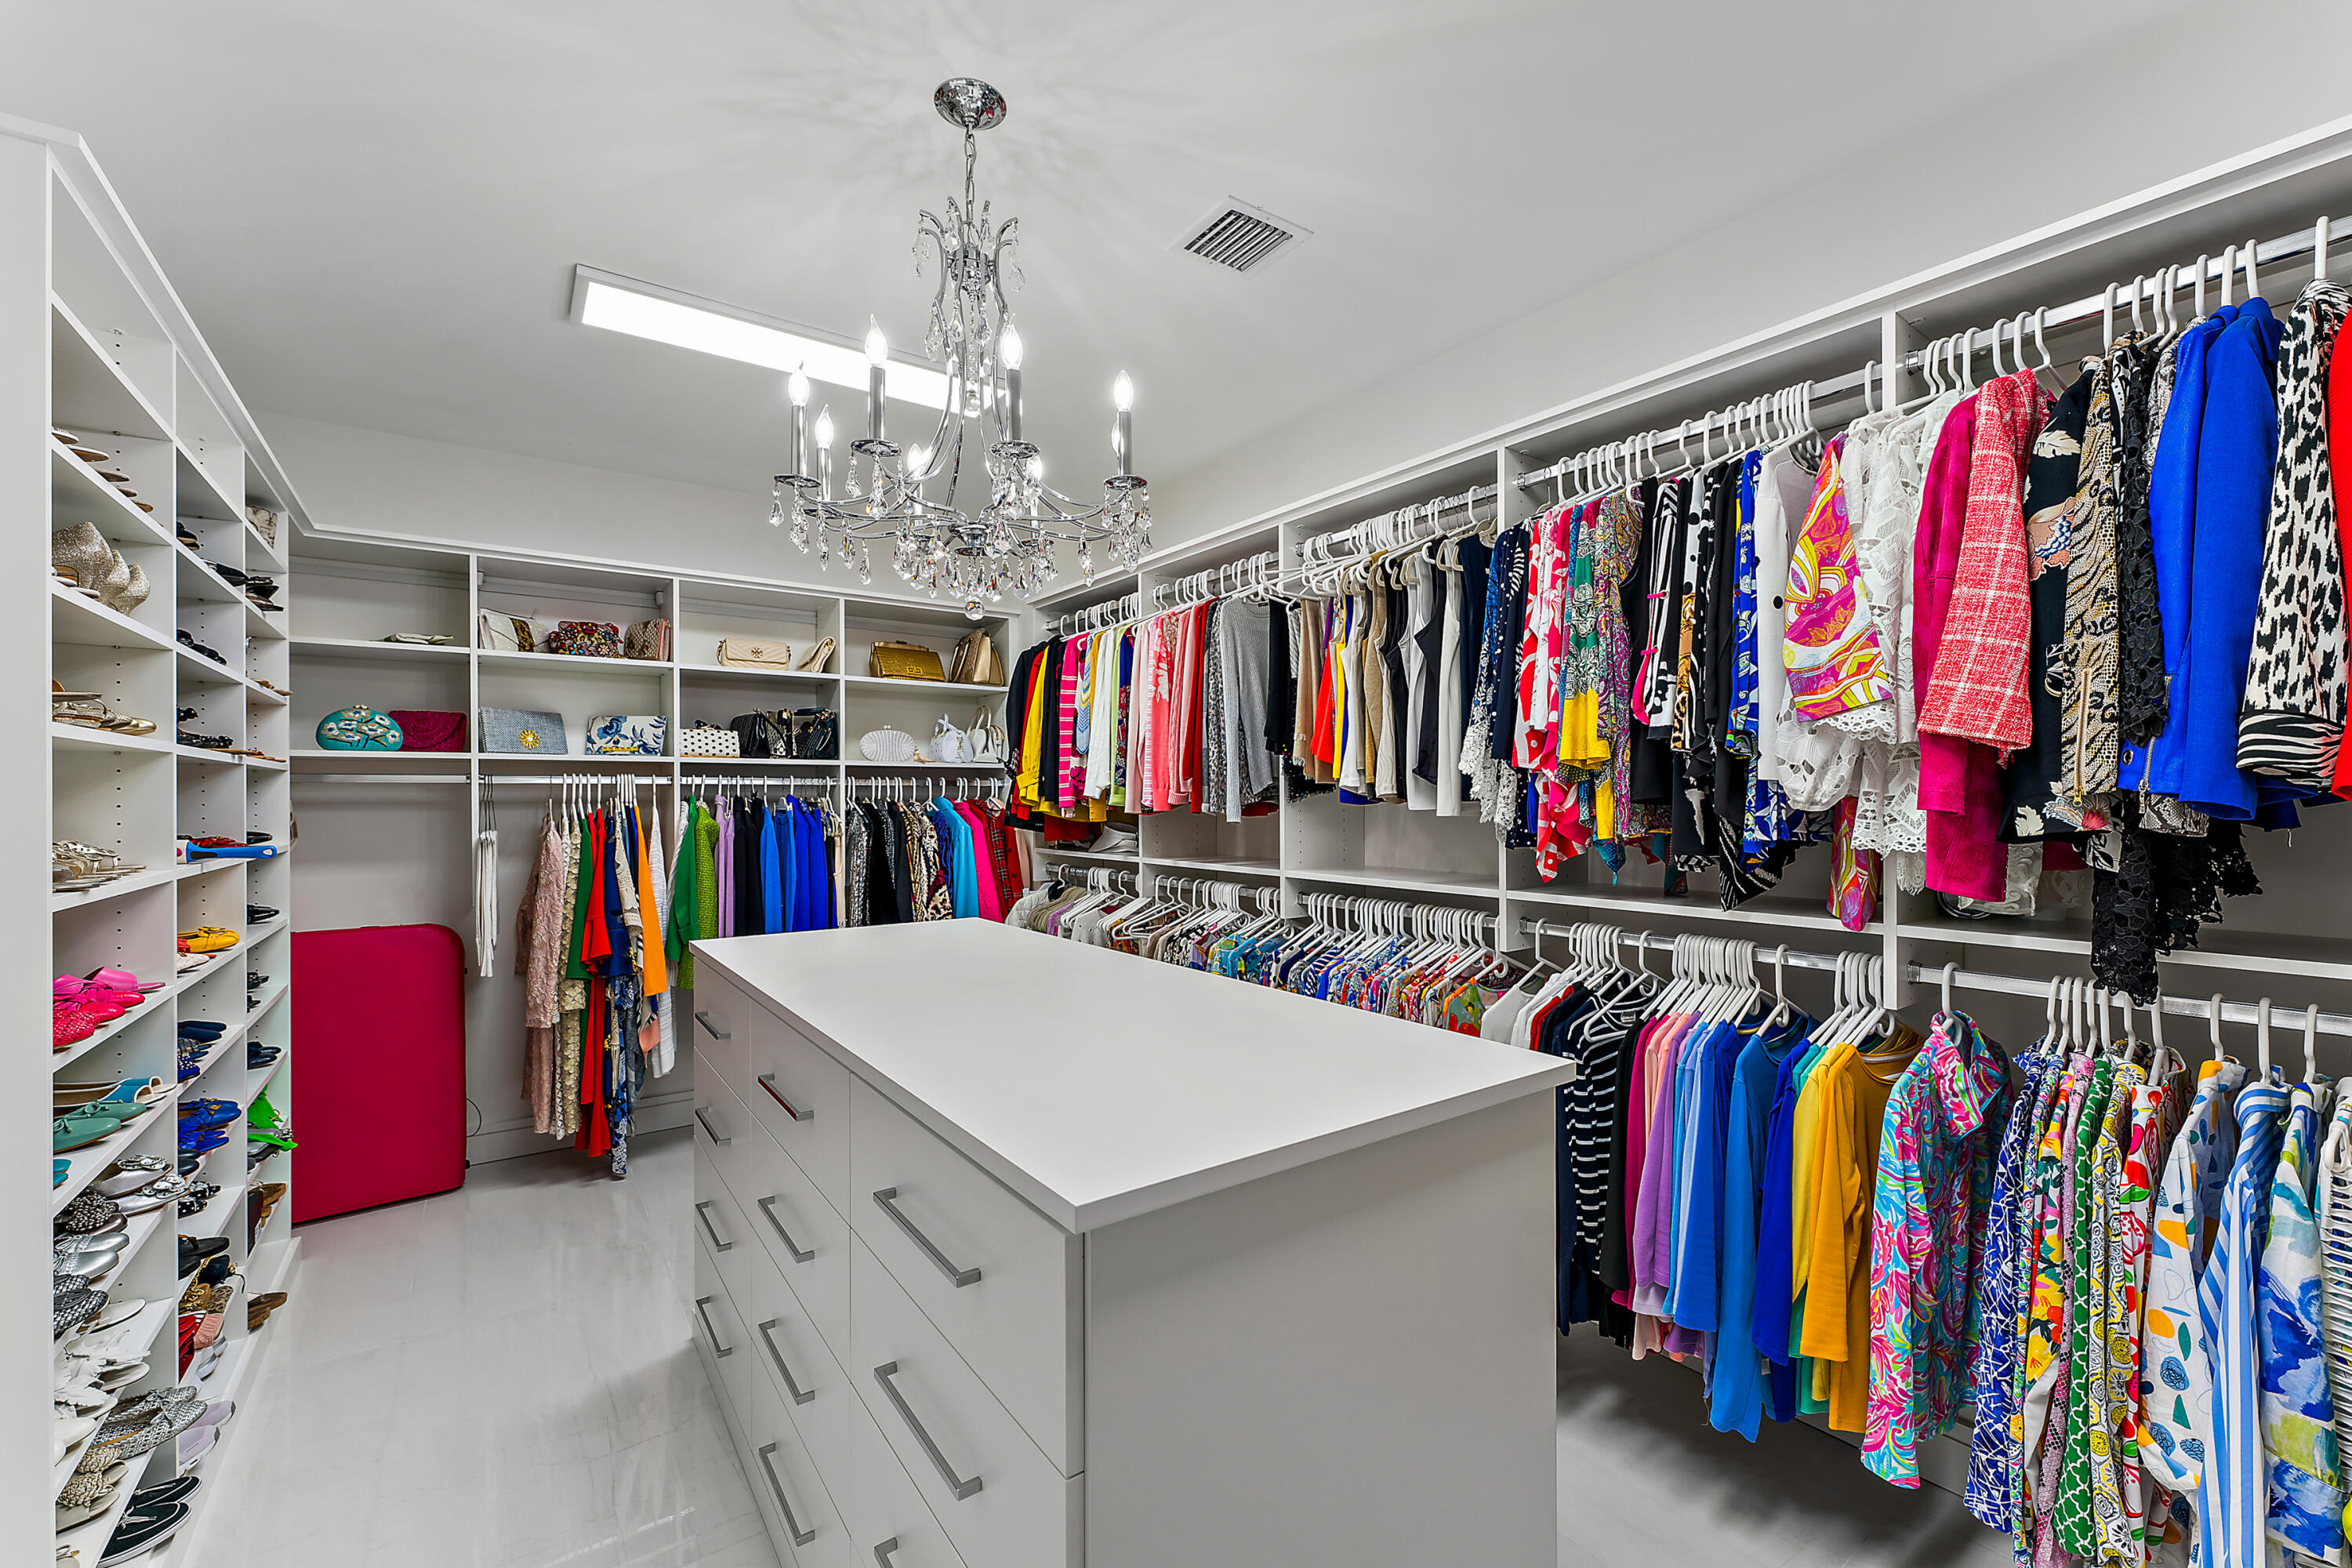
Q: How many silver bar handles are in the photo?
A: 11